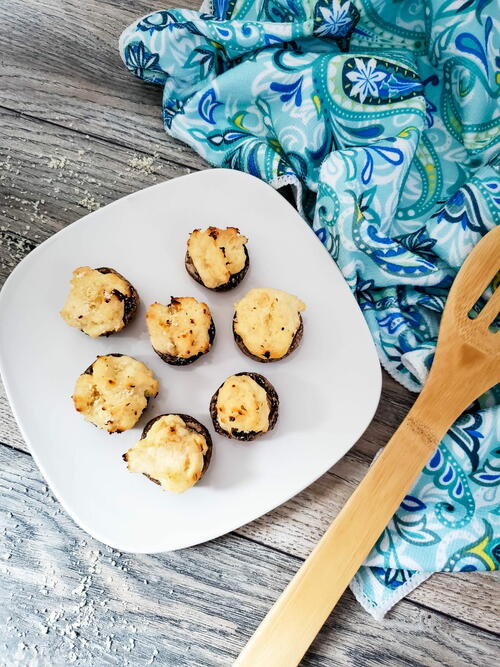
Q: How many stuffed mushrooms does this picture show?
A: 7